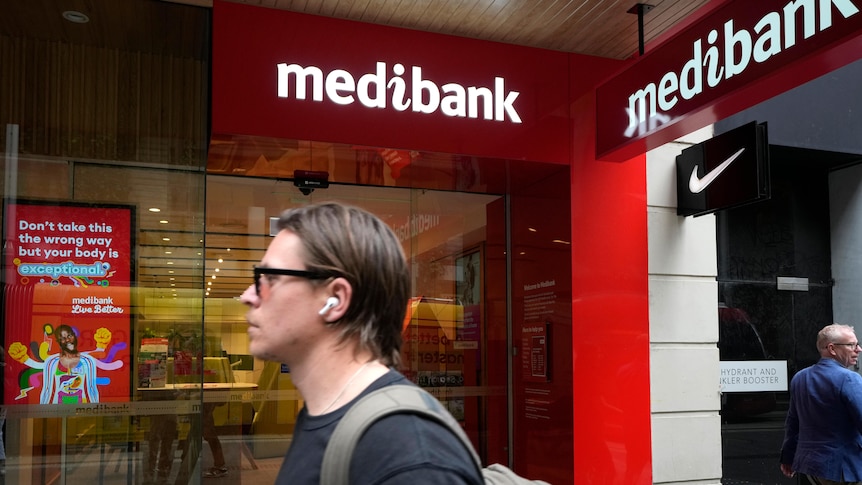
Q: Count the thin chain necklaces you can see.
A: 1